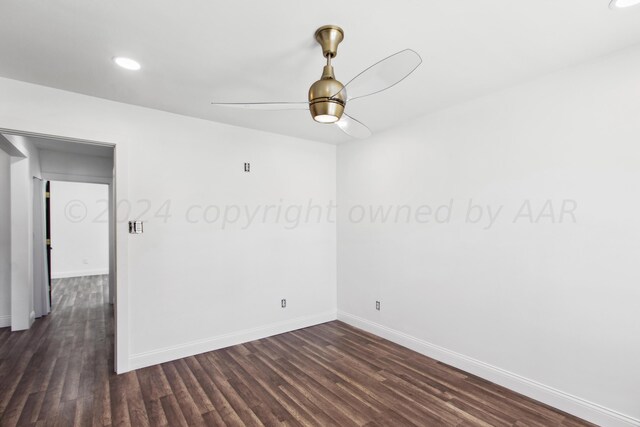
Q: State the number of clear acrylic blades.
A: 3